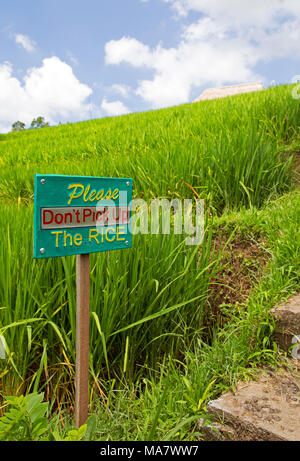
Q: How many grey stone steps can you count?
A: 2